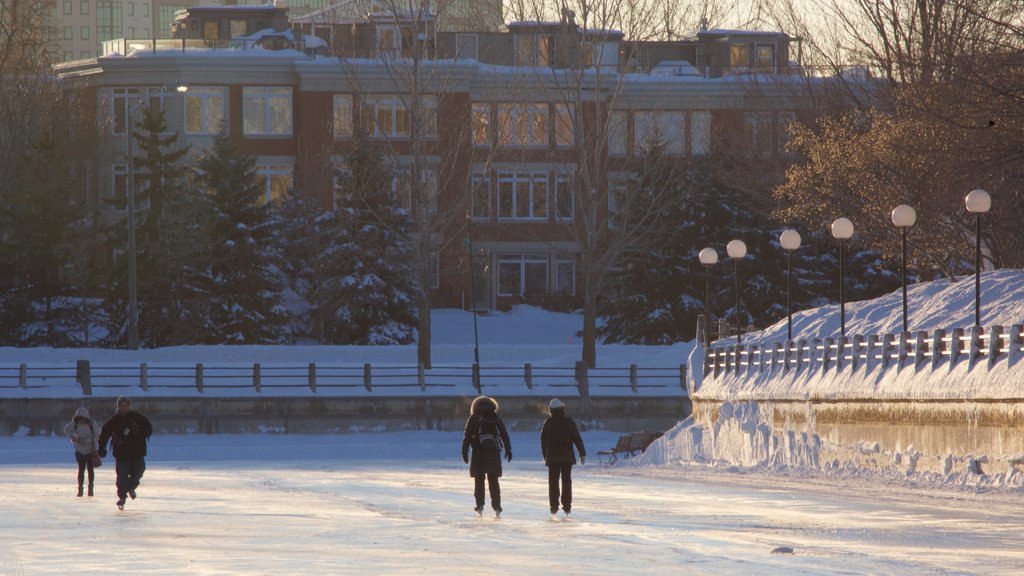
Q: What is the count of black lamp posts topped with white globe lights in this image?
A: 6